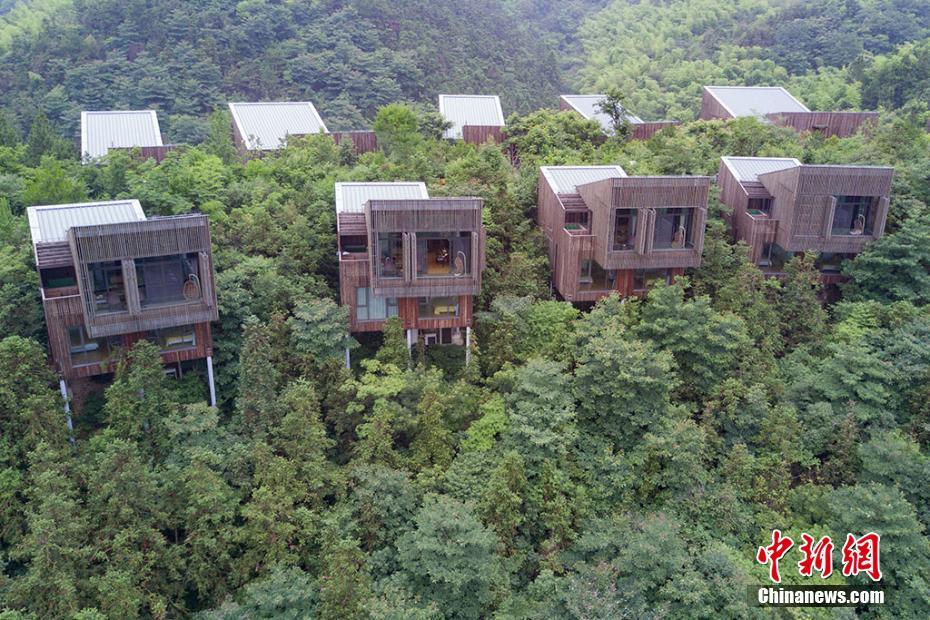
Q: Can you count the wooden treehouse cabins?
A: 9